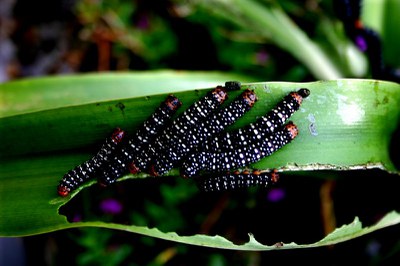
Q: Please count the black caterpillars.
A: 7